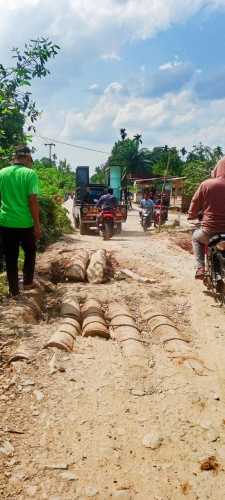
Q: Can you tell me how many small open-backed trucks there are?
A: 1